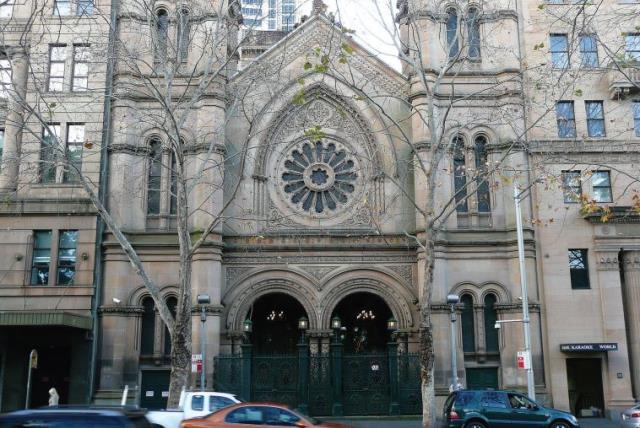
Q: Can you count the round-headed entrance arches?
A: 2